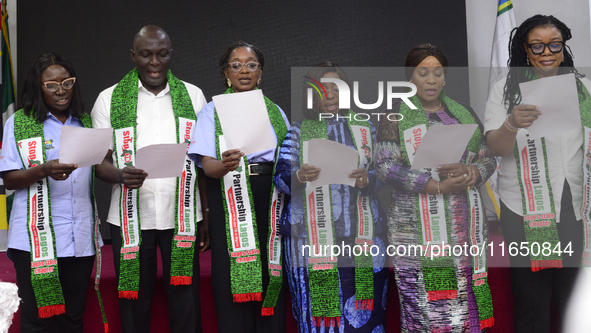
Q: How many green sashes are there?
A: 6